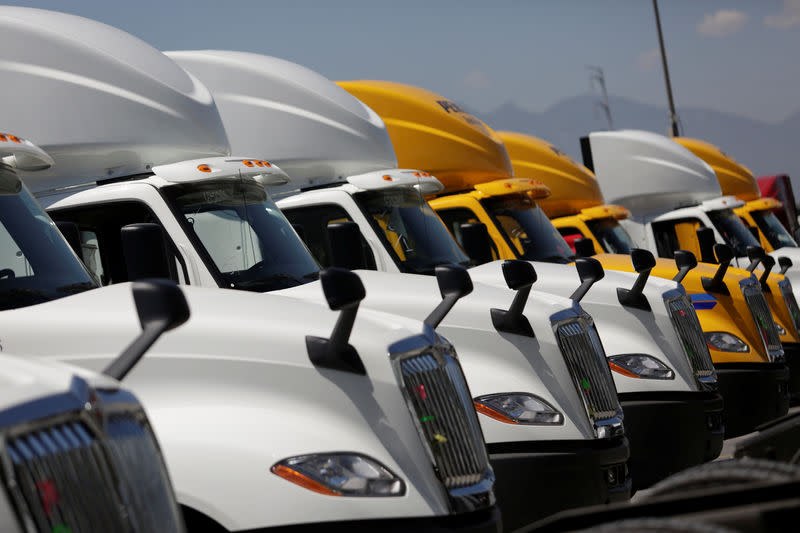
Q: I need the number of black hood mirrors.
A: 11